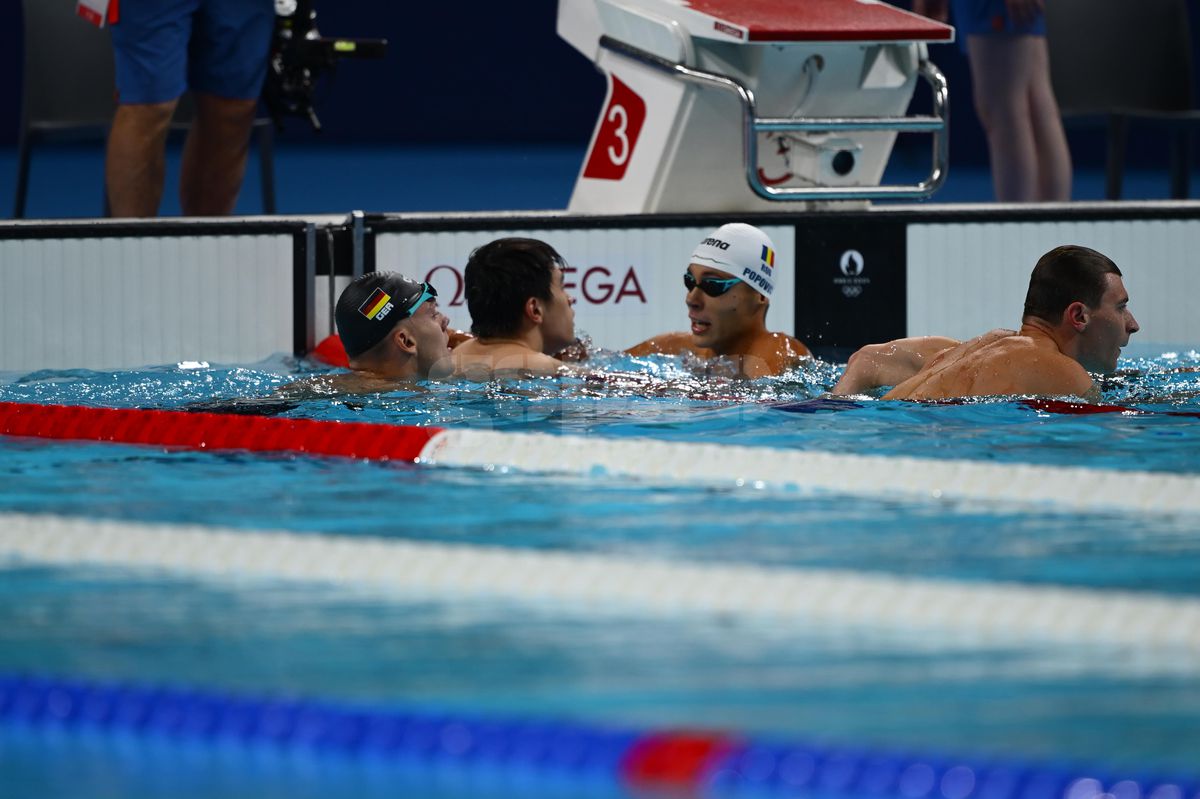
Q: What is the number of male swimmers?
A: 4